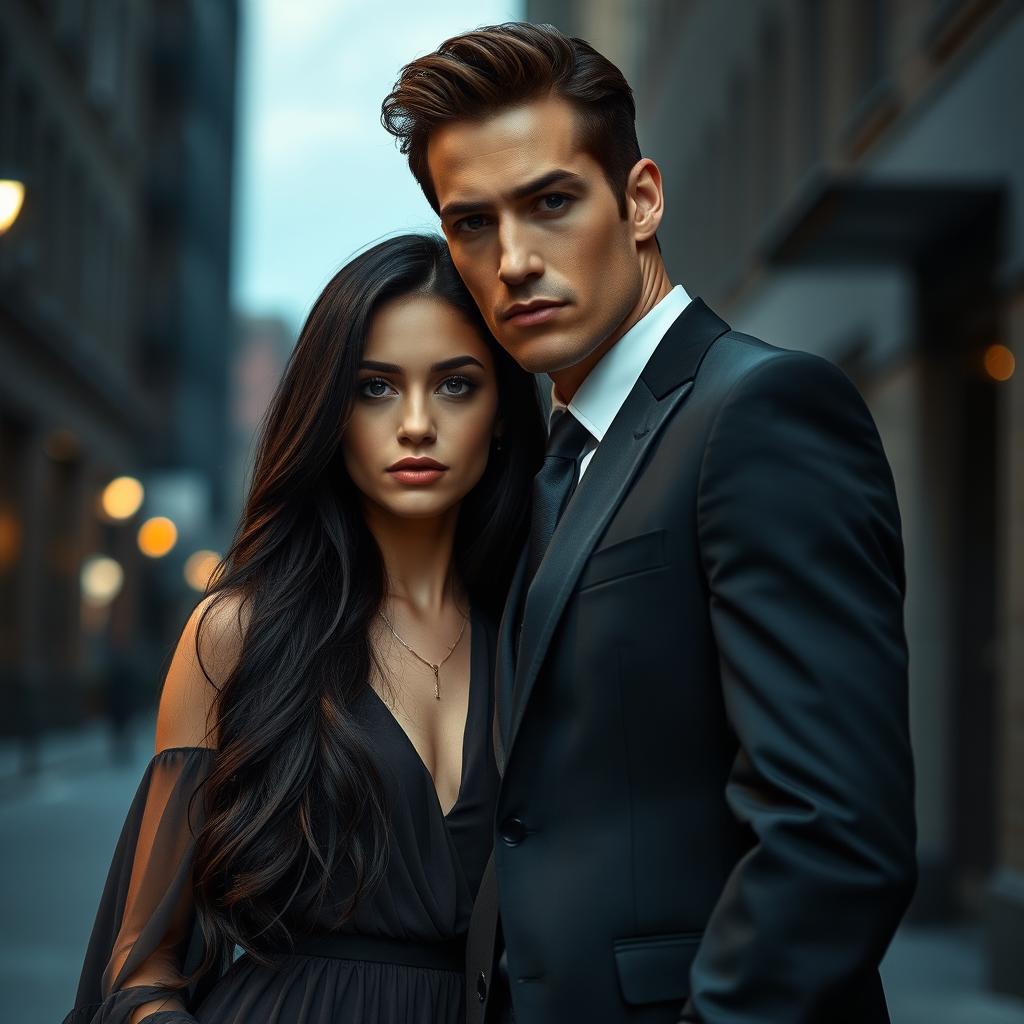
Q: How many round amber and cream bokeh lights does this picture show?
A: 6